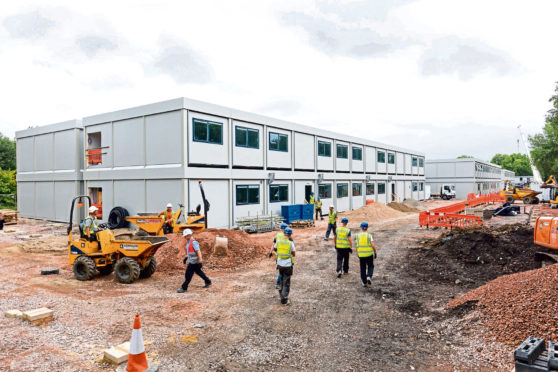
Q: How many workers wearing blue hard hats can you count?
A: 6